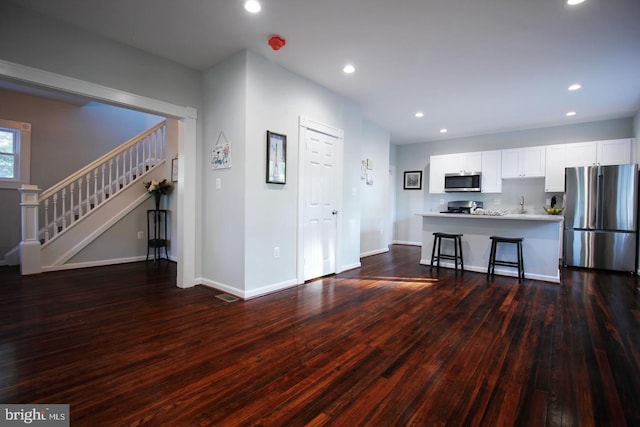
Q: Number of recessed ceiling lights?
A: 7